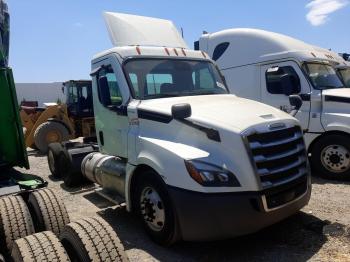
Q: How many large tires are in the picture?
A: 9